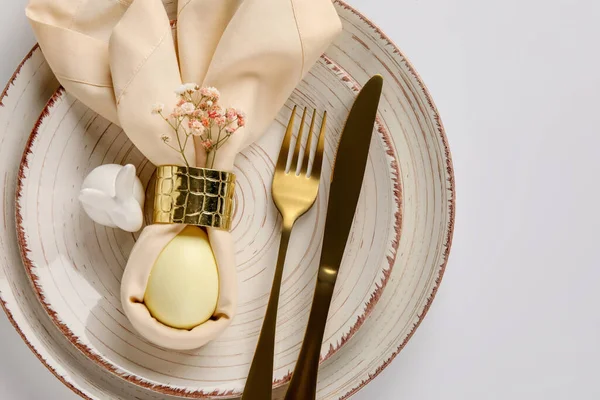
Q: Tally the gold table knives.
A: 1